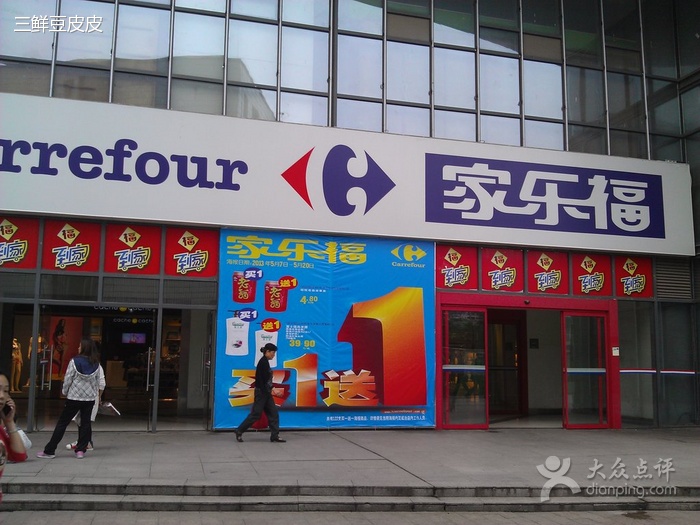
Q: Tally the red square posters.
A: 9